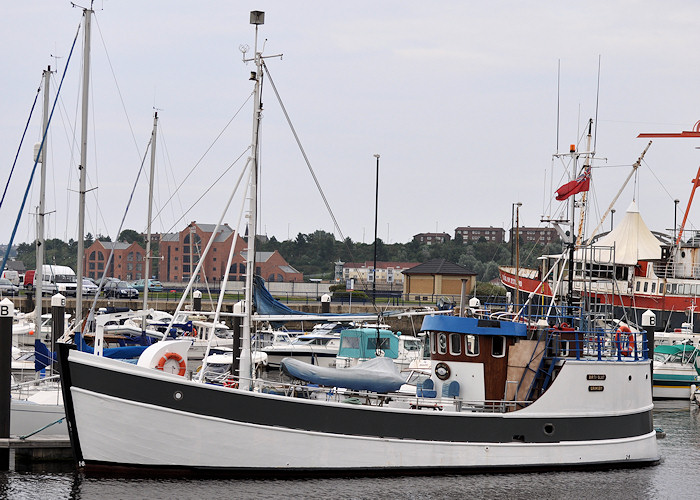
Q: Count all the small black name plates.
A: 2